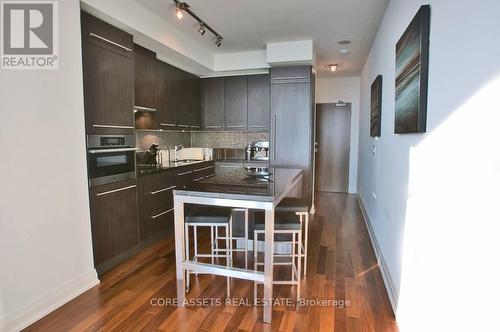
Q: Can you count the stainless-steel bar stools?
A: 4